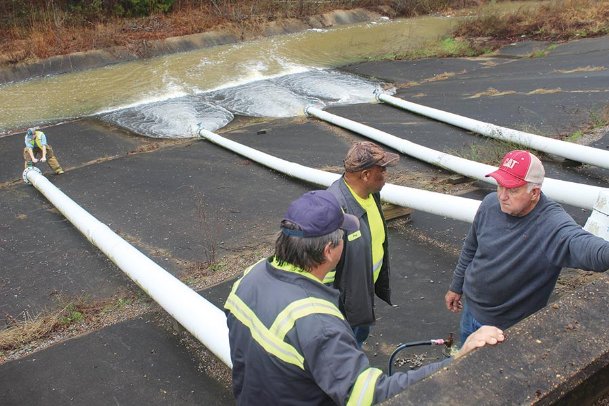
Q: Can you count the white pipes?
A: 4